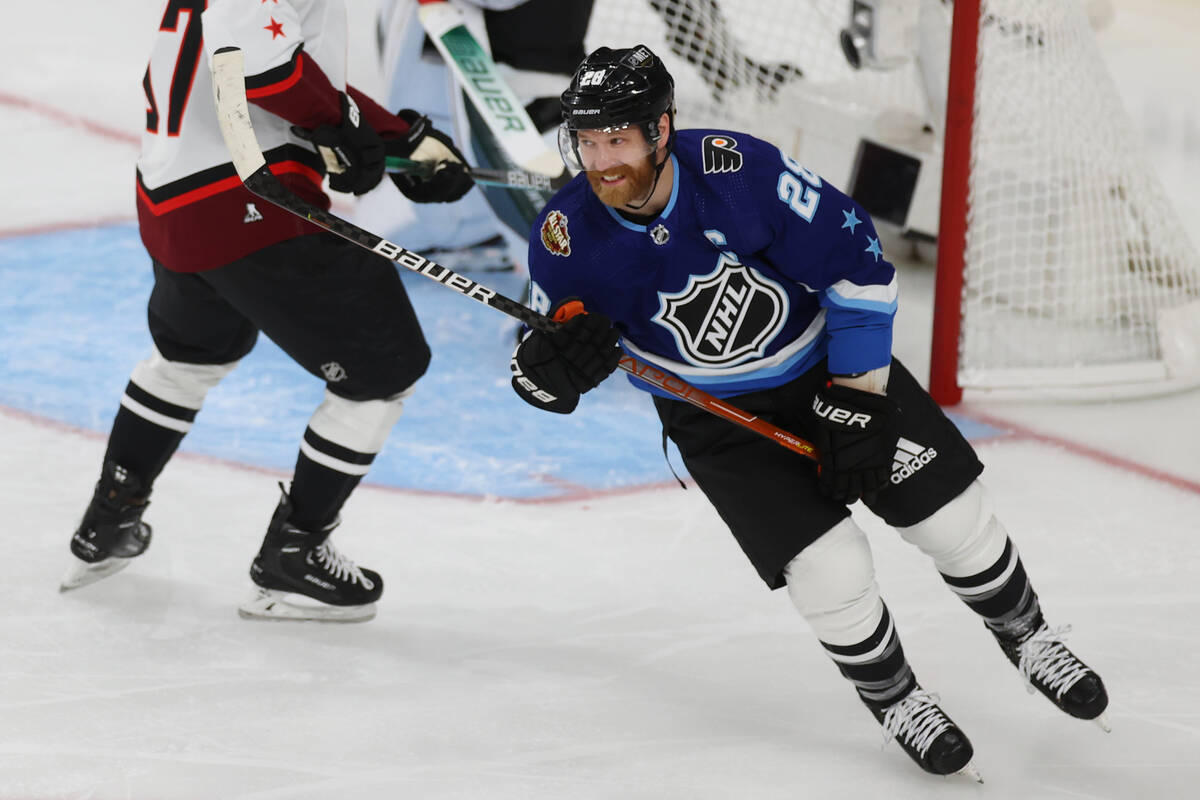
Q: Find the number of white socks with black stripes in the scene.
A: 4